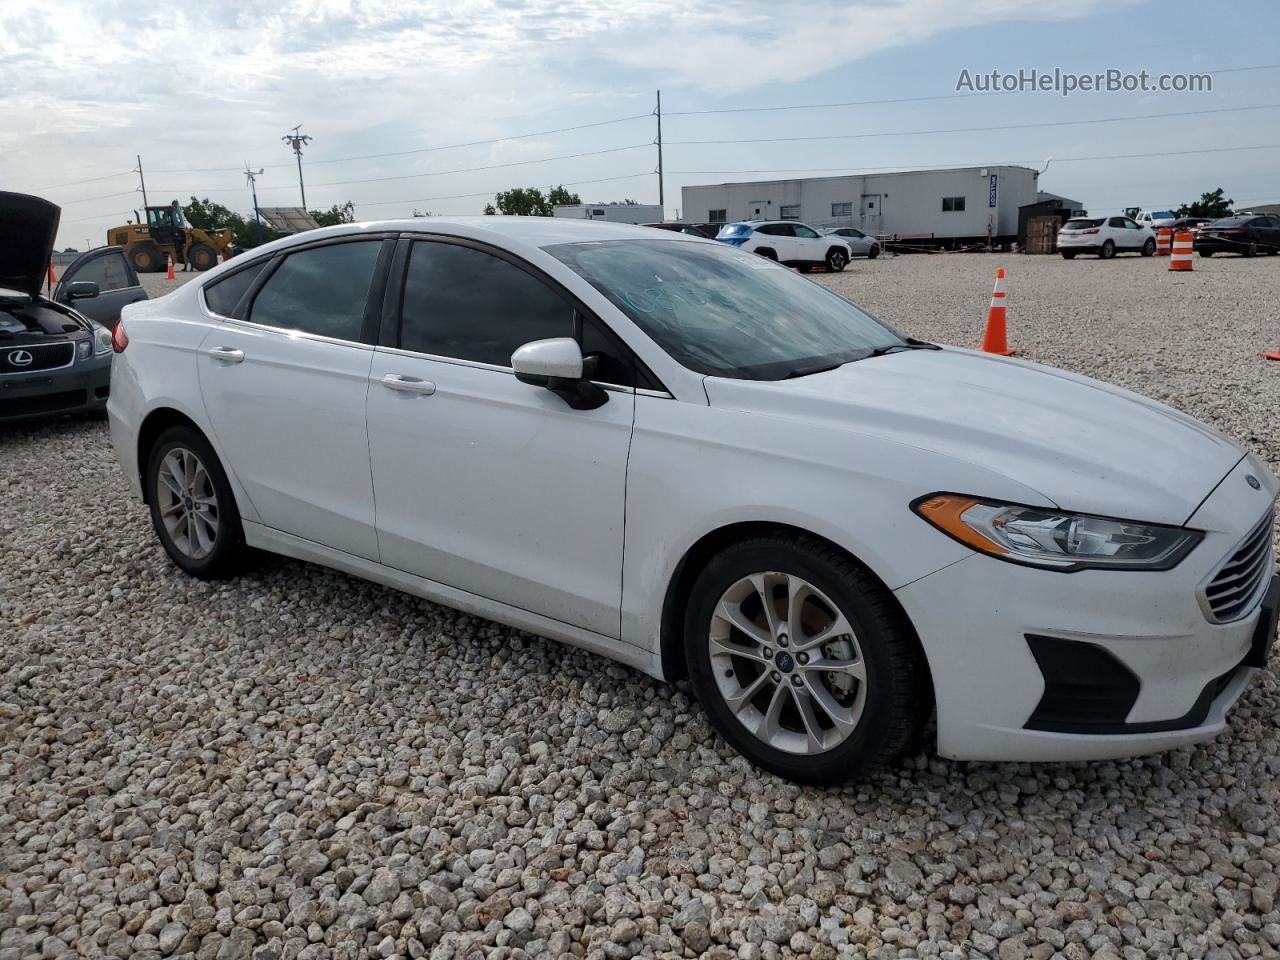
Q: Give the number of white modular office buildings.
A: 1